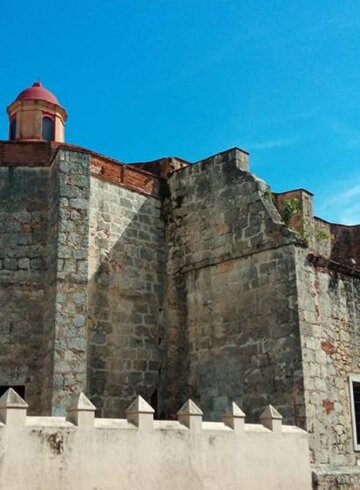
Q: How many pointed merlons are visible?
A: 6